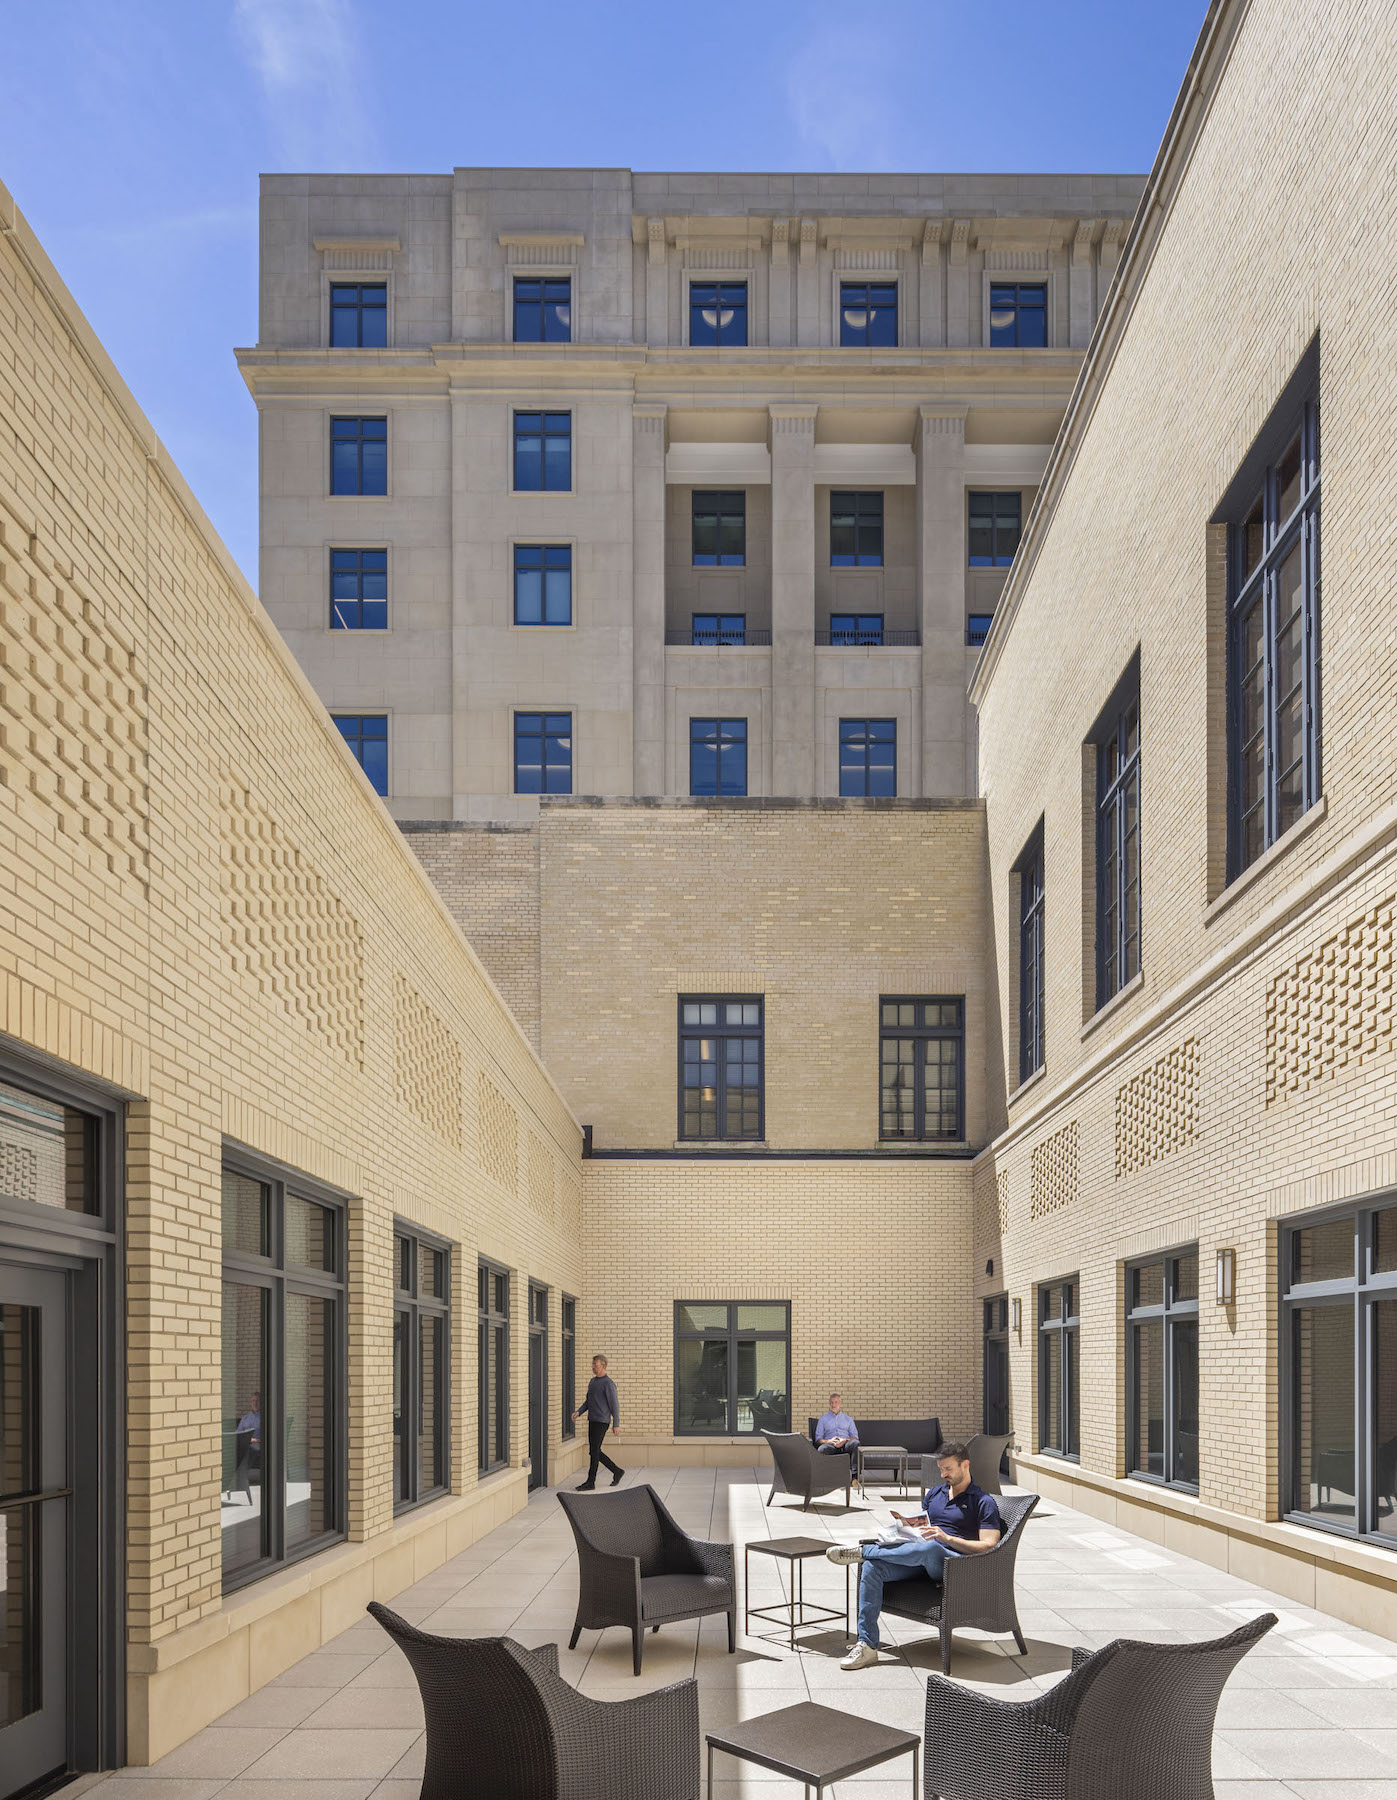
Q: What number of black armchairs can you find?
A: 6